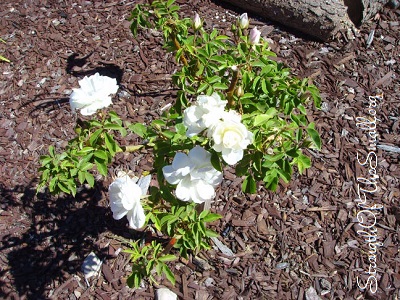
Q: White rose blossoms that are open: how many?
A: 5